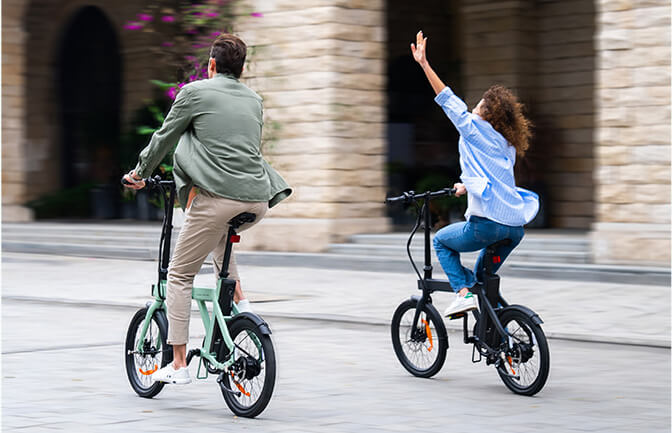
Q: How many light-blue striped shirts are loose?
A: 1